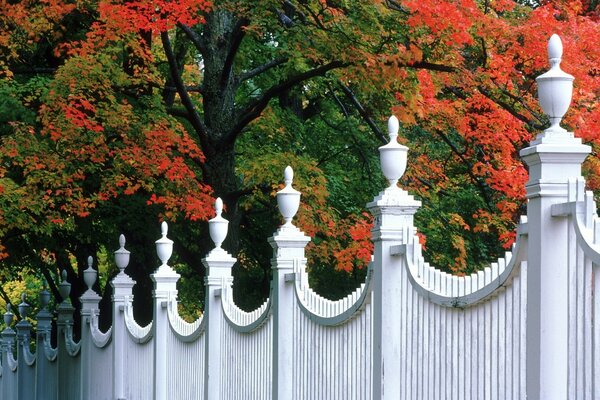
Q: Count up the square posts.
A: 11